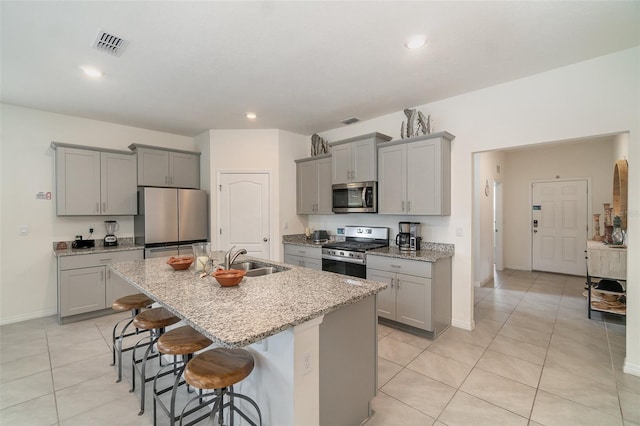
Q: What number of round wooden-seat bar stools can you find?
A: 4